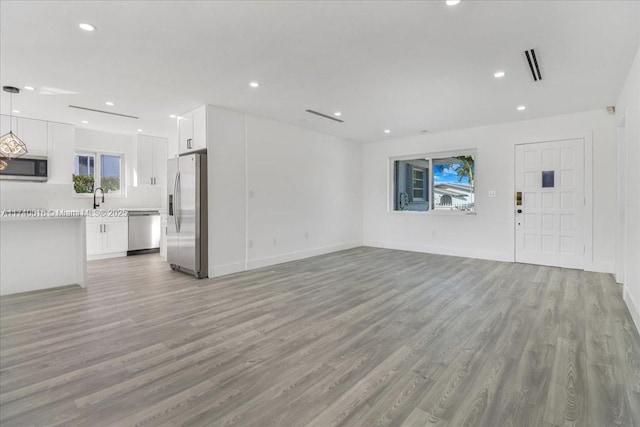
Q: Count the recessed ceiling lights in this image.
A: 13